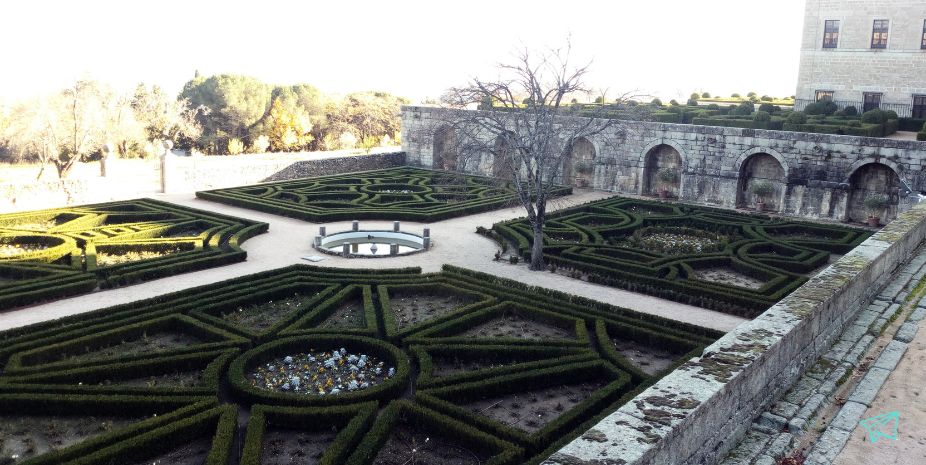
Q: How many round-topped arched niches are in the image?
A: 6